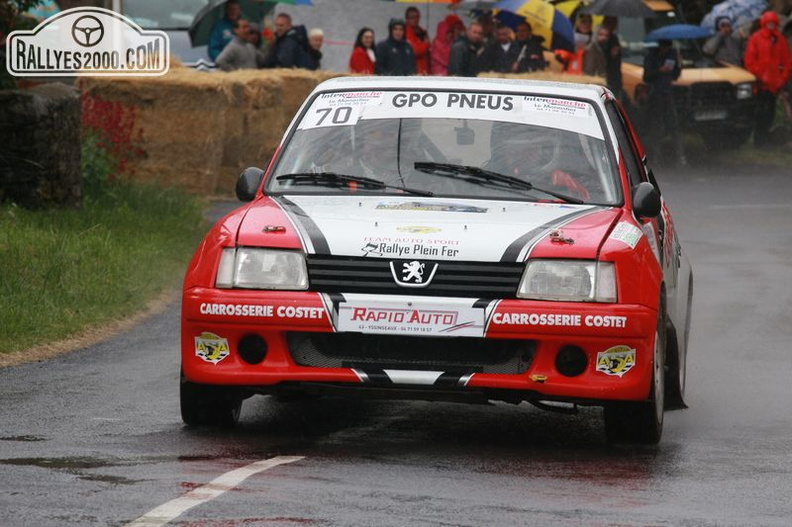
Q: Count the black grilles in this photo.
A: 2